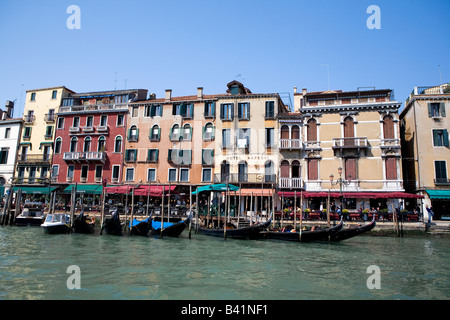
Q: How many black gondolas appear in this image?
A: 7